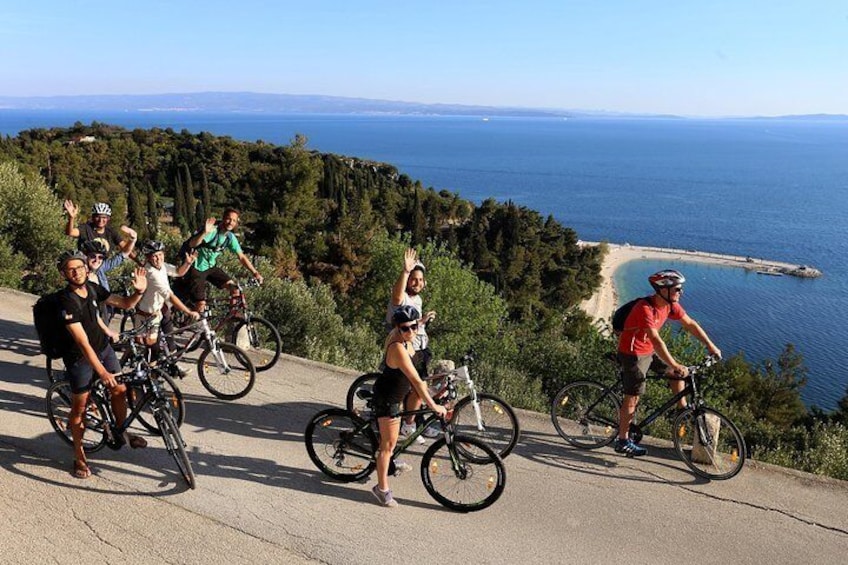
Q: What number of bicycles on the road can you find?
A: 8